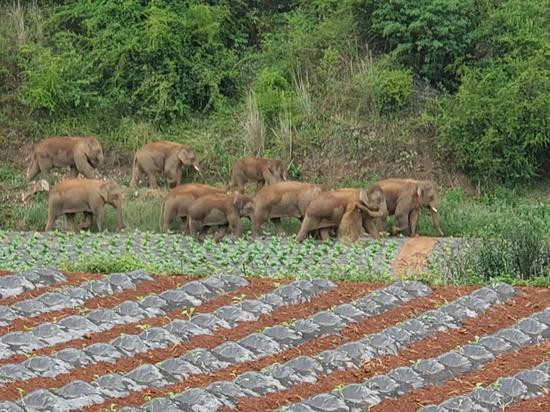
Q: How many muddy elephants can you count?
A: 9